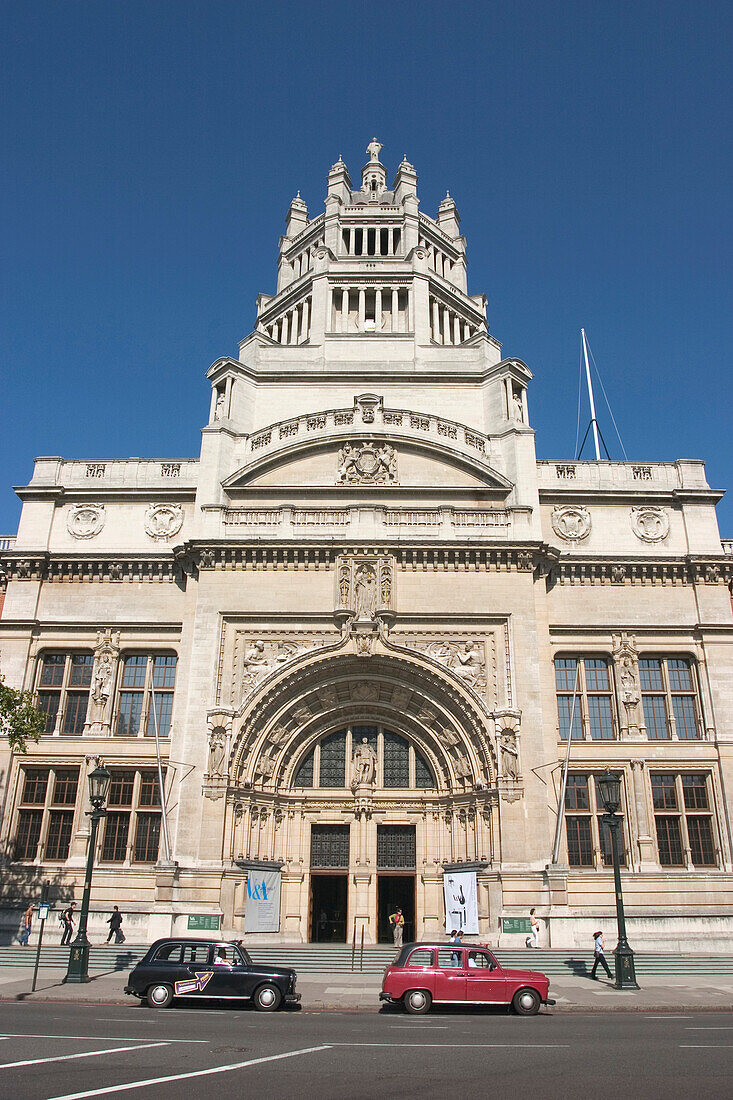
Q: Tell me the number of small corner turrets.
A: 4